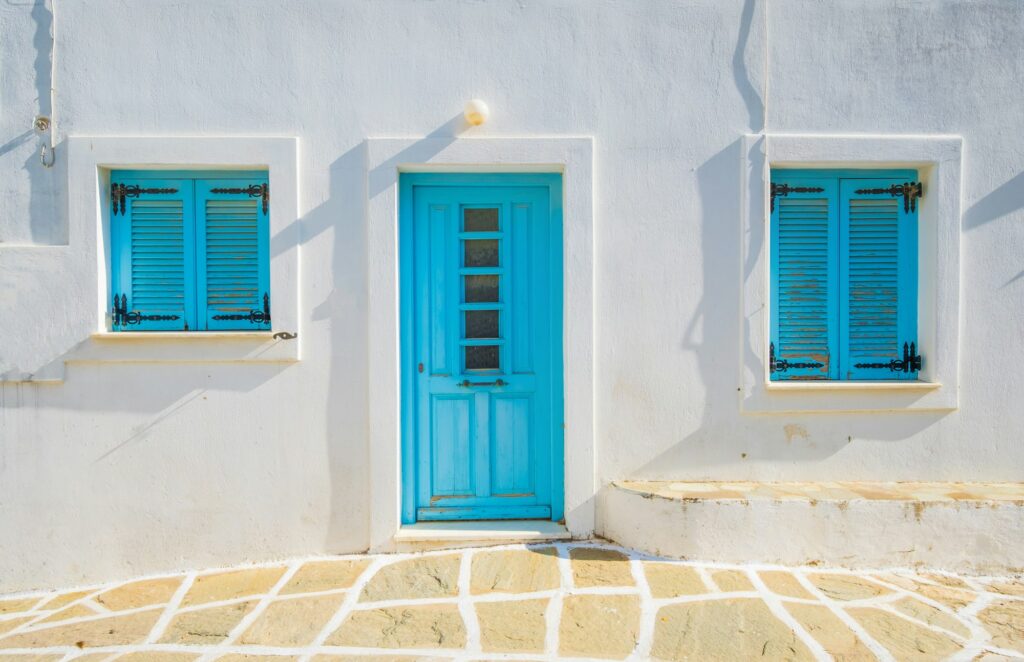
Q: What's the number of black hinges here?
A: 8